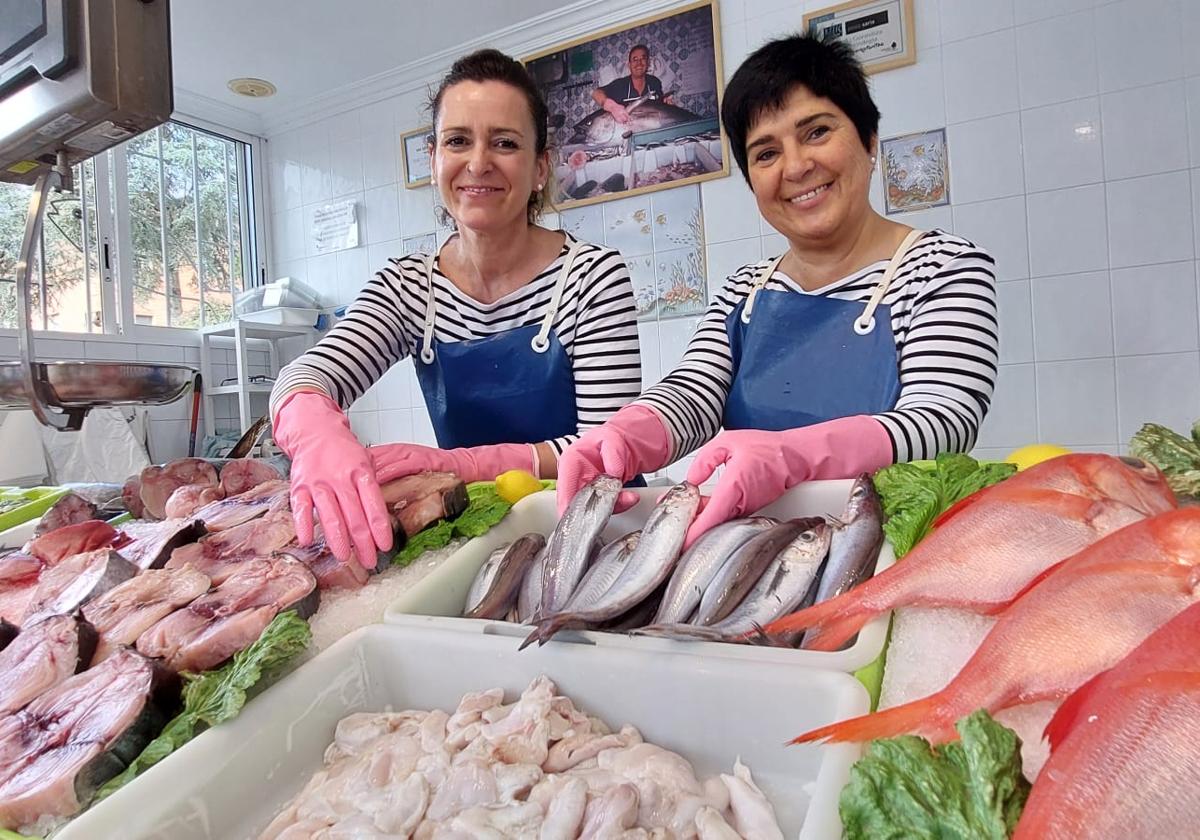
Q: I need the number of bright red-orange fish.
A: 3